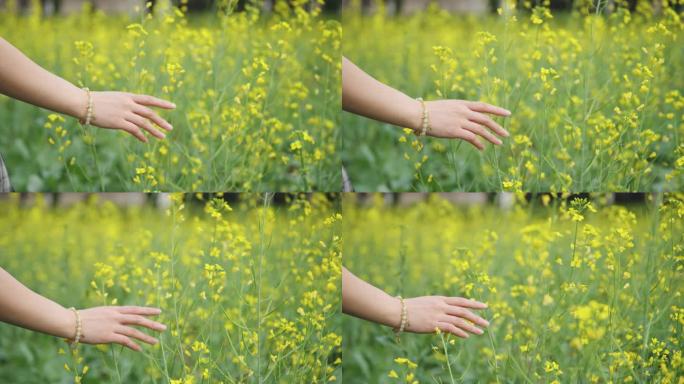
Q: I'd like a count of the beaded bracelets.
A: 4